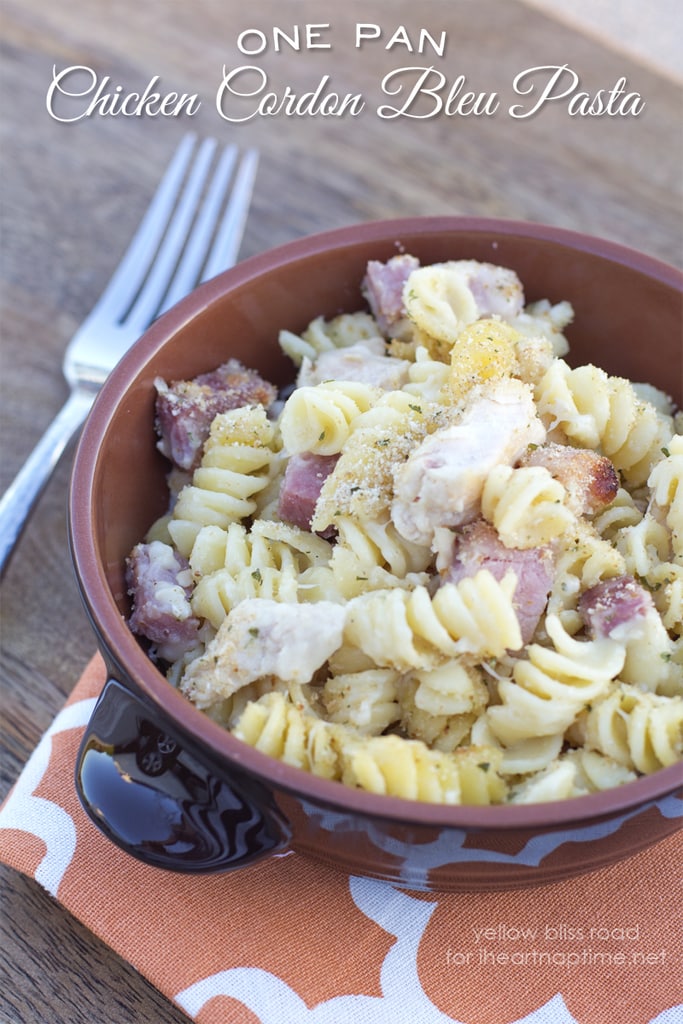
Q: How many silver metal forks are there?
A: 1